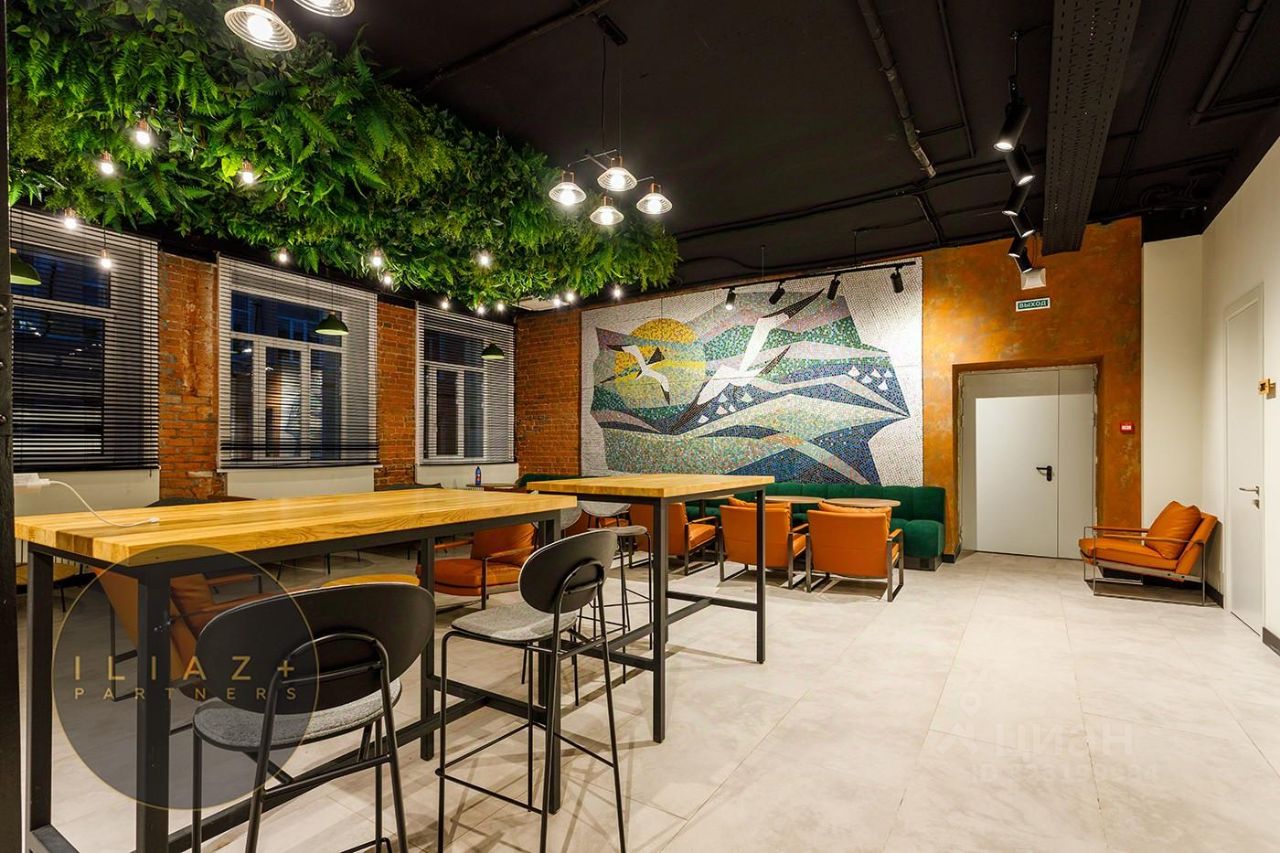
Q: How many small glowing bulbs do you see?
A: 15